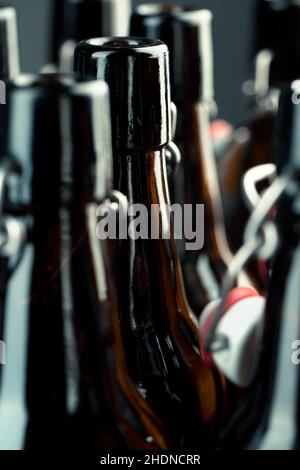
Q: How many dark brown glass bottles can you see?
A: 7